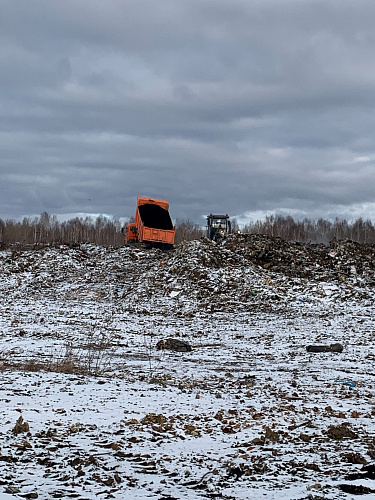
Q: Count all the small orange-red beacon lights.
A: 2